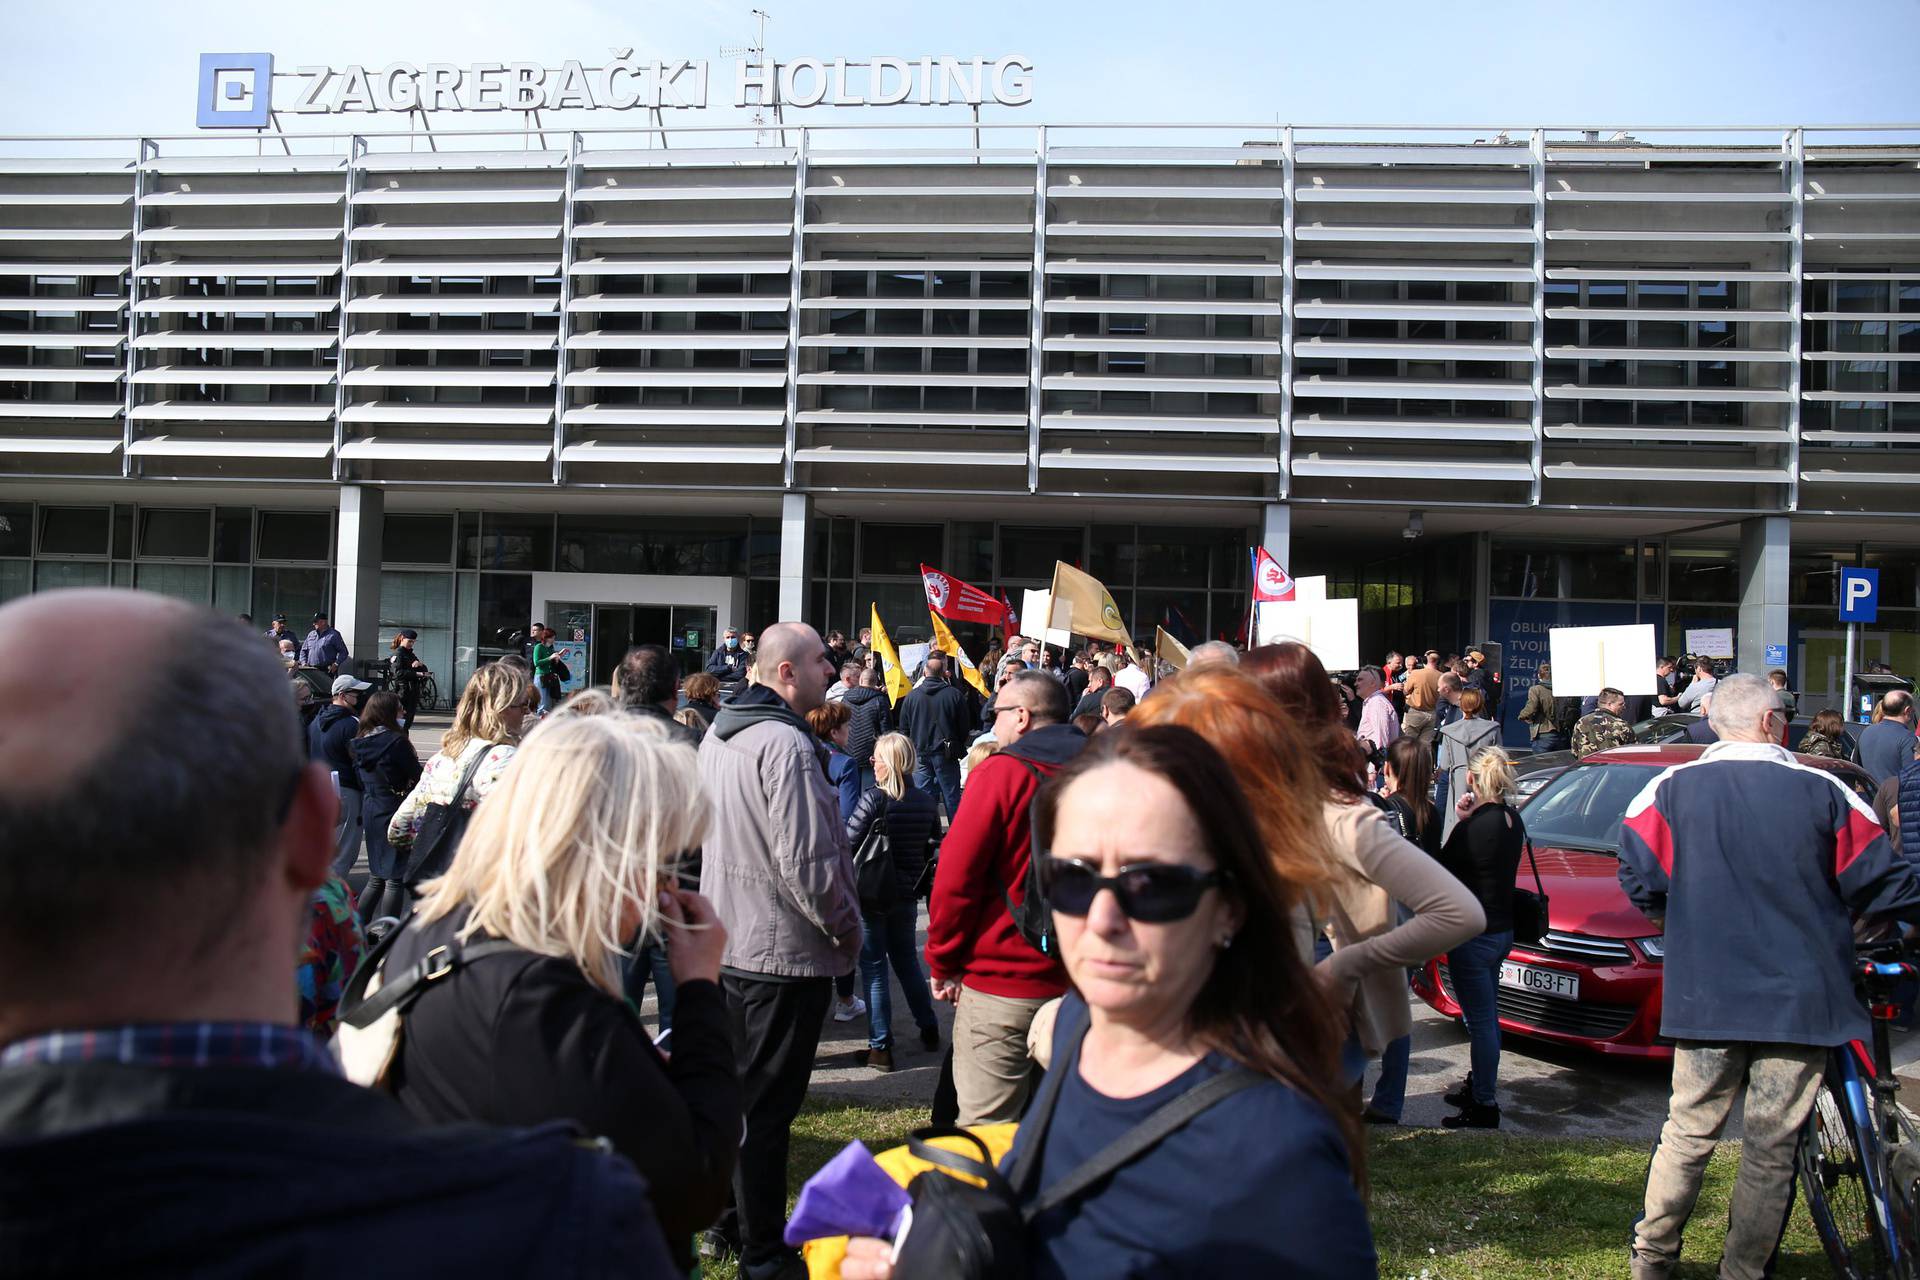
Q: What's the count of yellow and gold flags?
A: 4